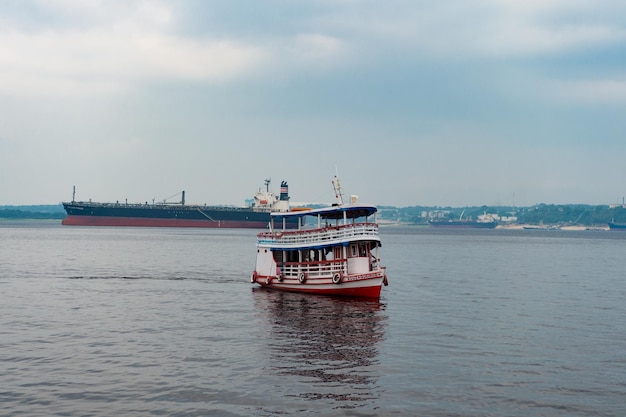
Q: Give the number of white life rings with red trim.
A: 5